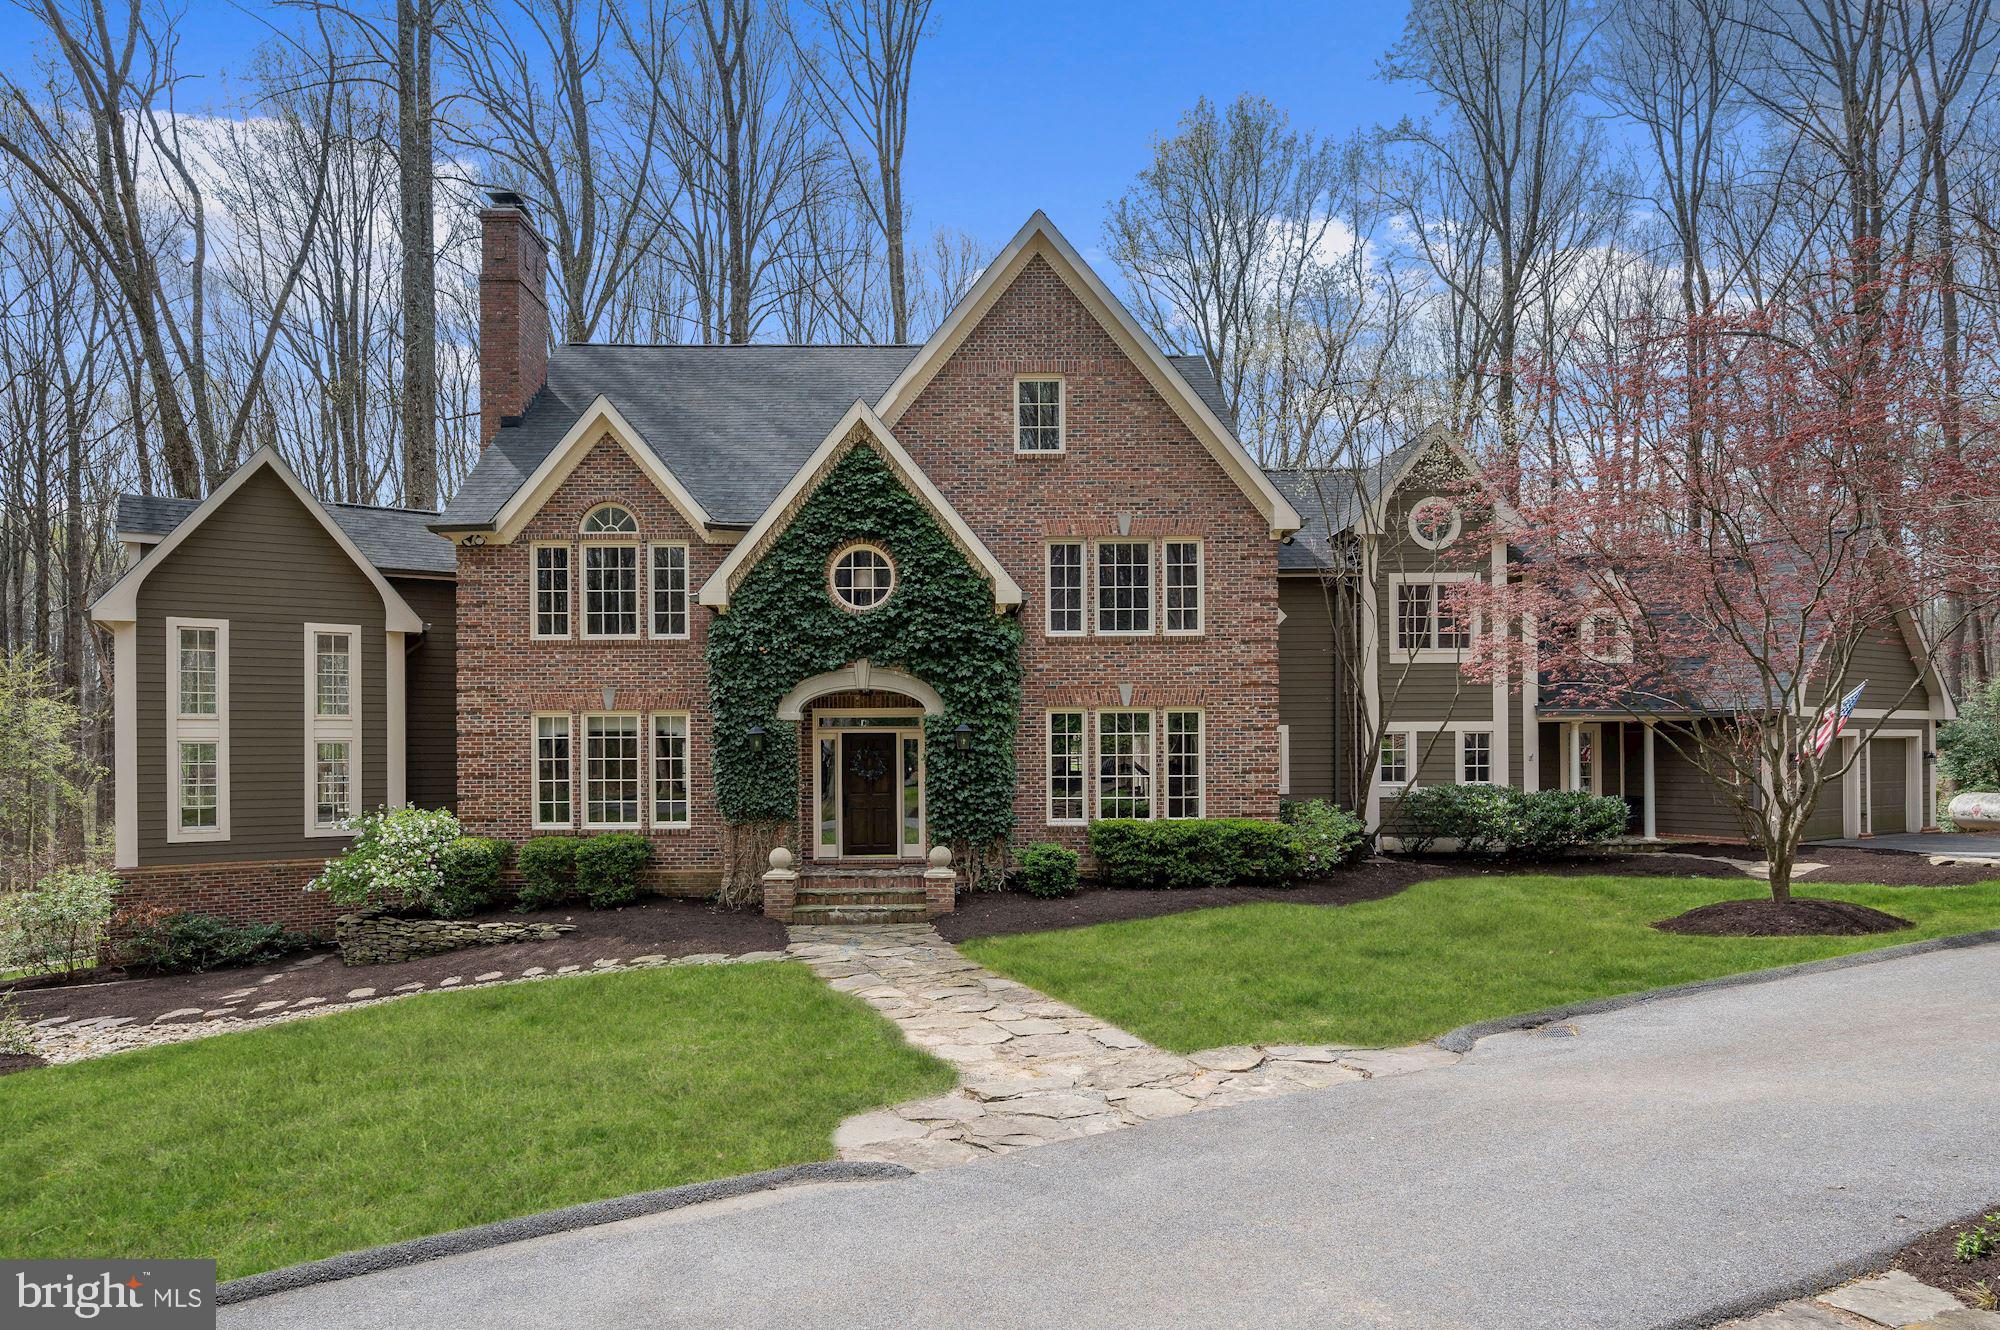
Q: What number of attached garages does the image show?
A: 2